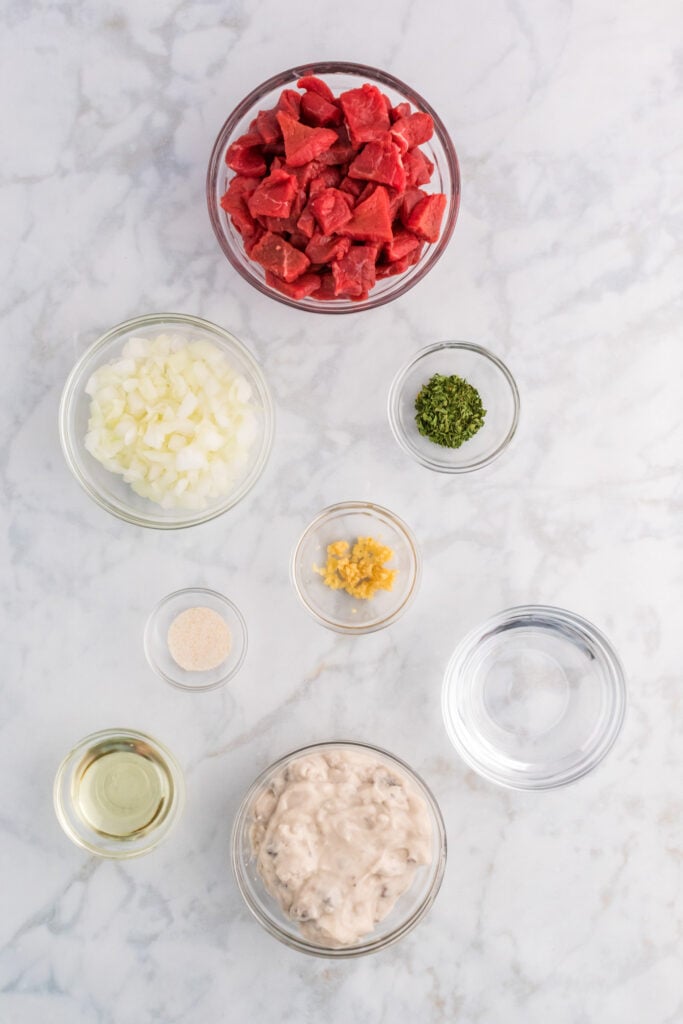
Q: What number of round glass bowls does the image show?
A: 8